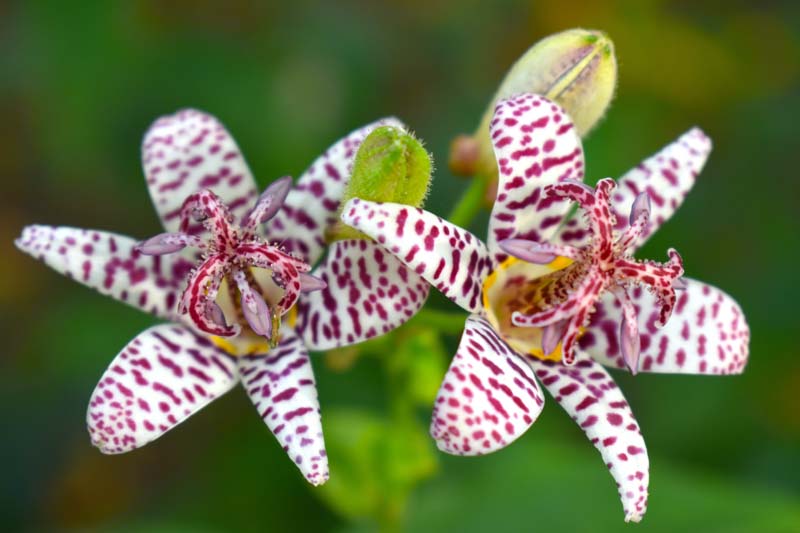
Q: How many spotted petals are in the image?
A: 12